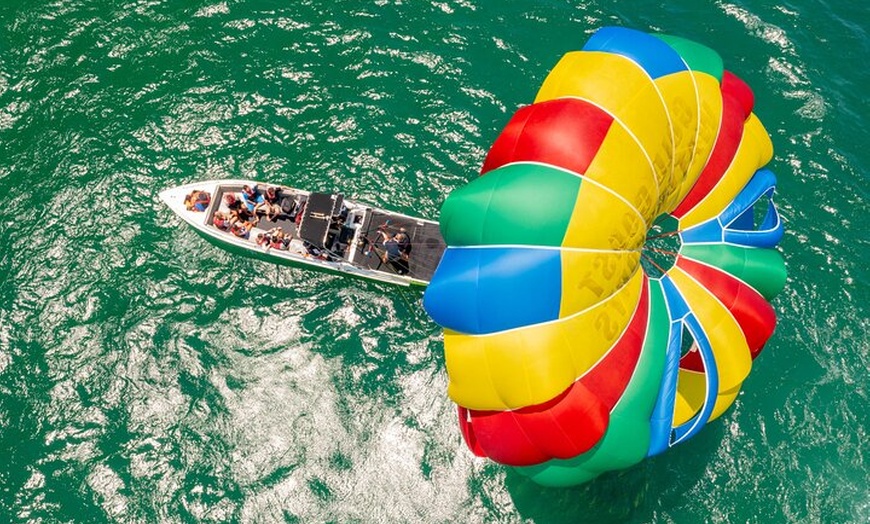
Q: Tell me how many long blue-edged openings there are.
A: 2